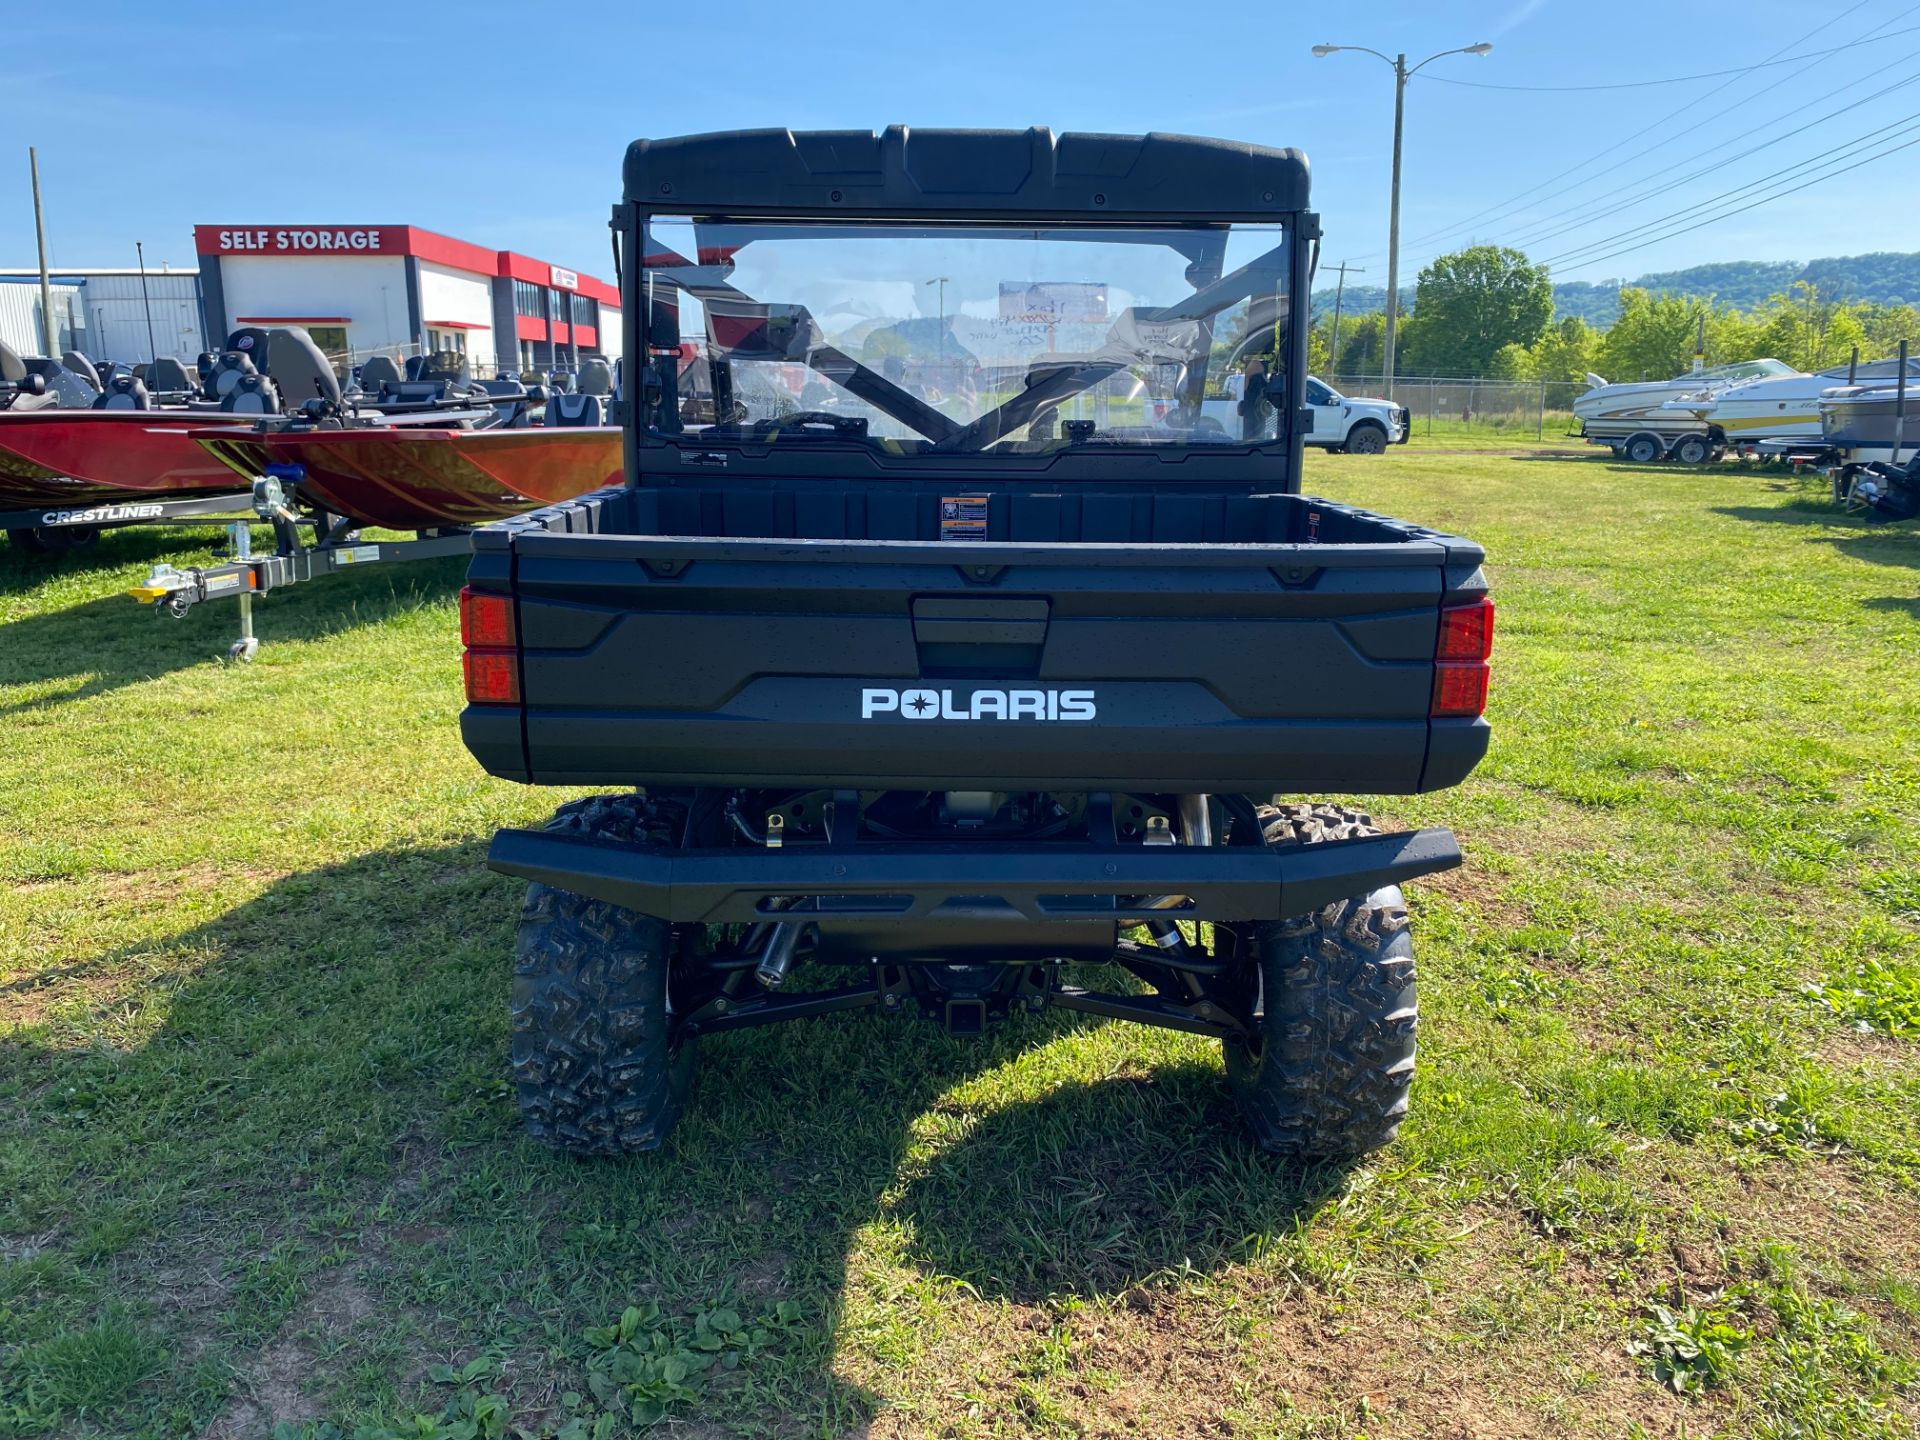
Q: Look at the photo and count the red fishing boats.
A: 2